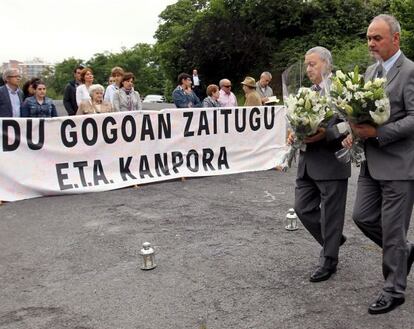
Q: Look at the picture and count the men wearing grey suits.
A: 2